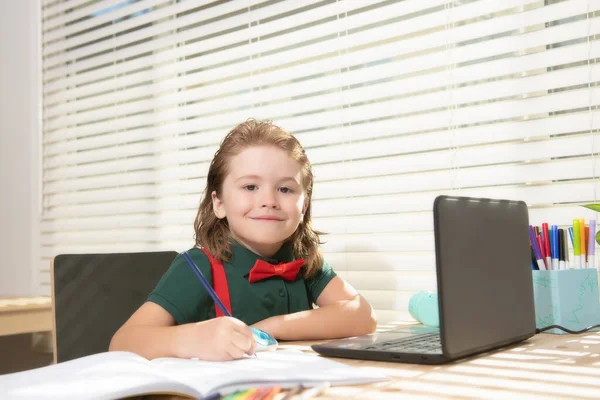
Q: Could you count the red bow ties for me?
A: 1